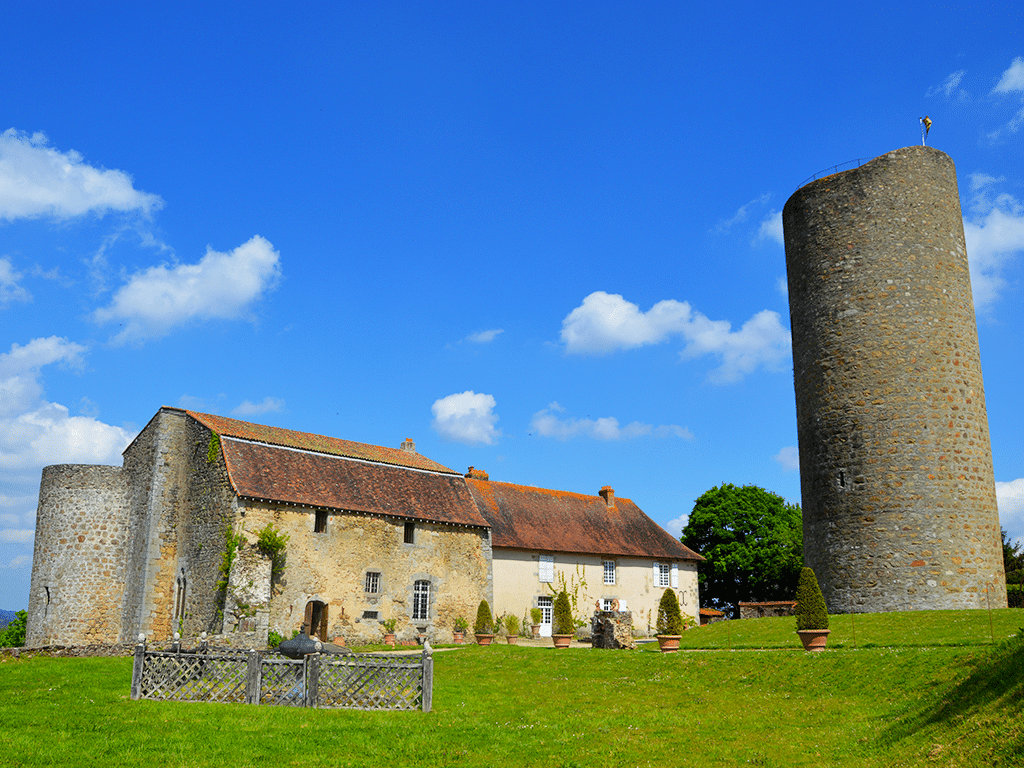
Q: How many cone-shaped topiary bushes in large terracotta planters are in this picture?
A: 4